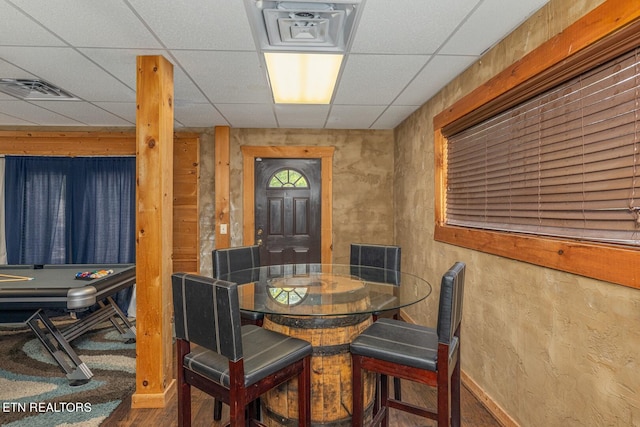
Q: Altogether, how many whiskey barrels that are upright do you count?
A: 1